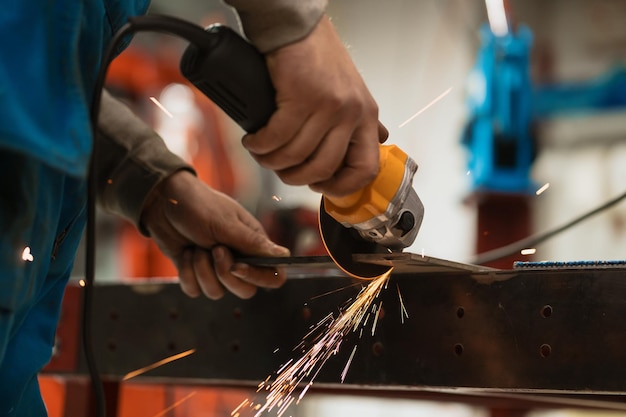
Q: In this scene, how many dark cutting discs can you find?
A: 1